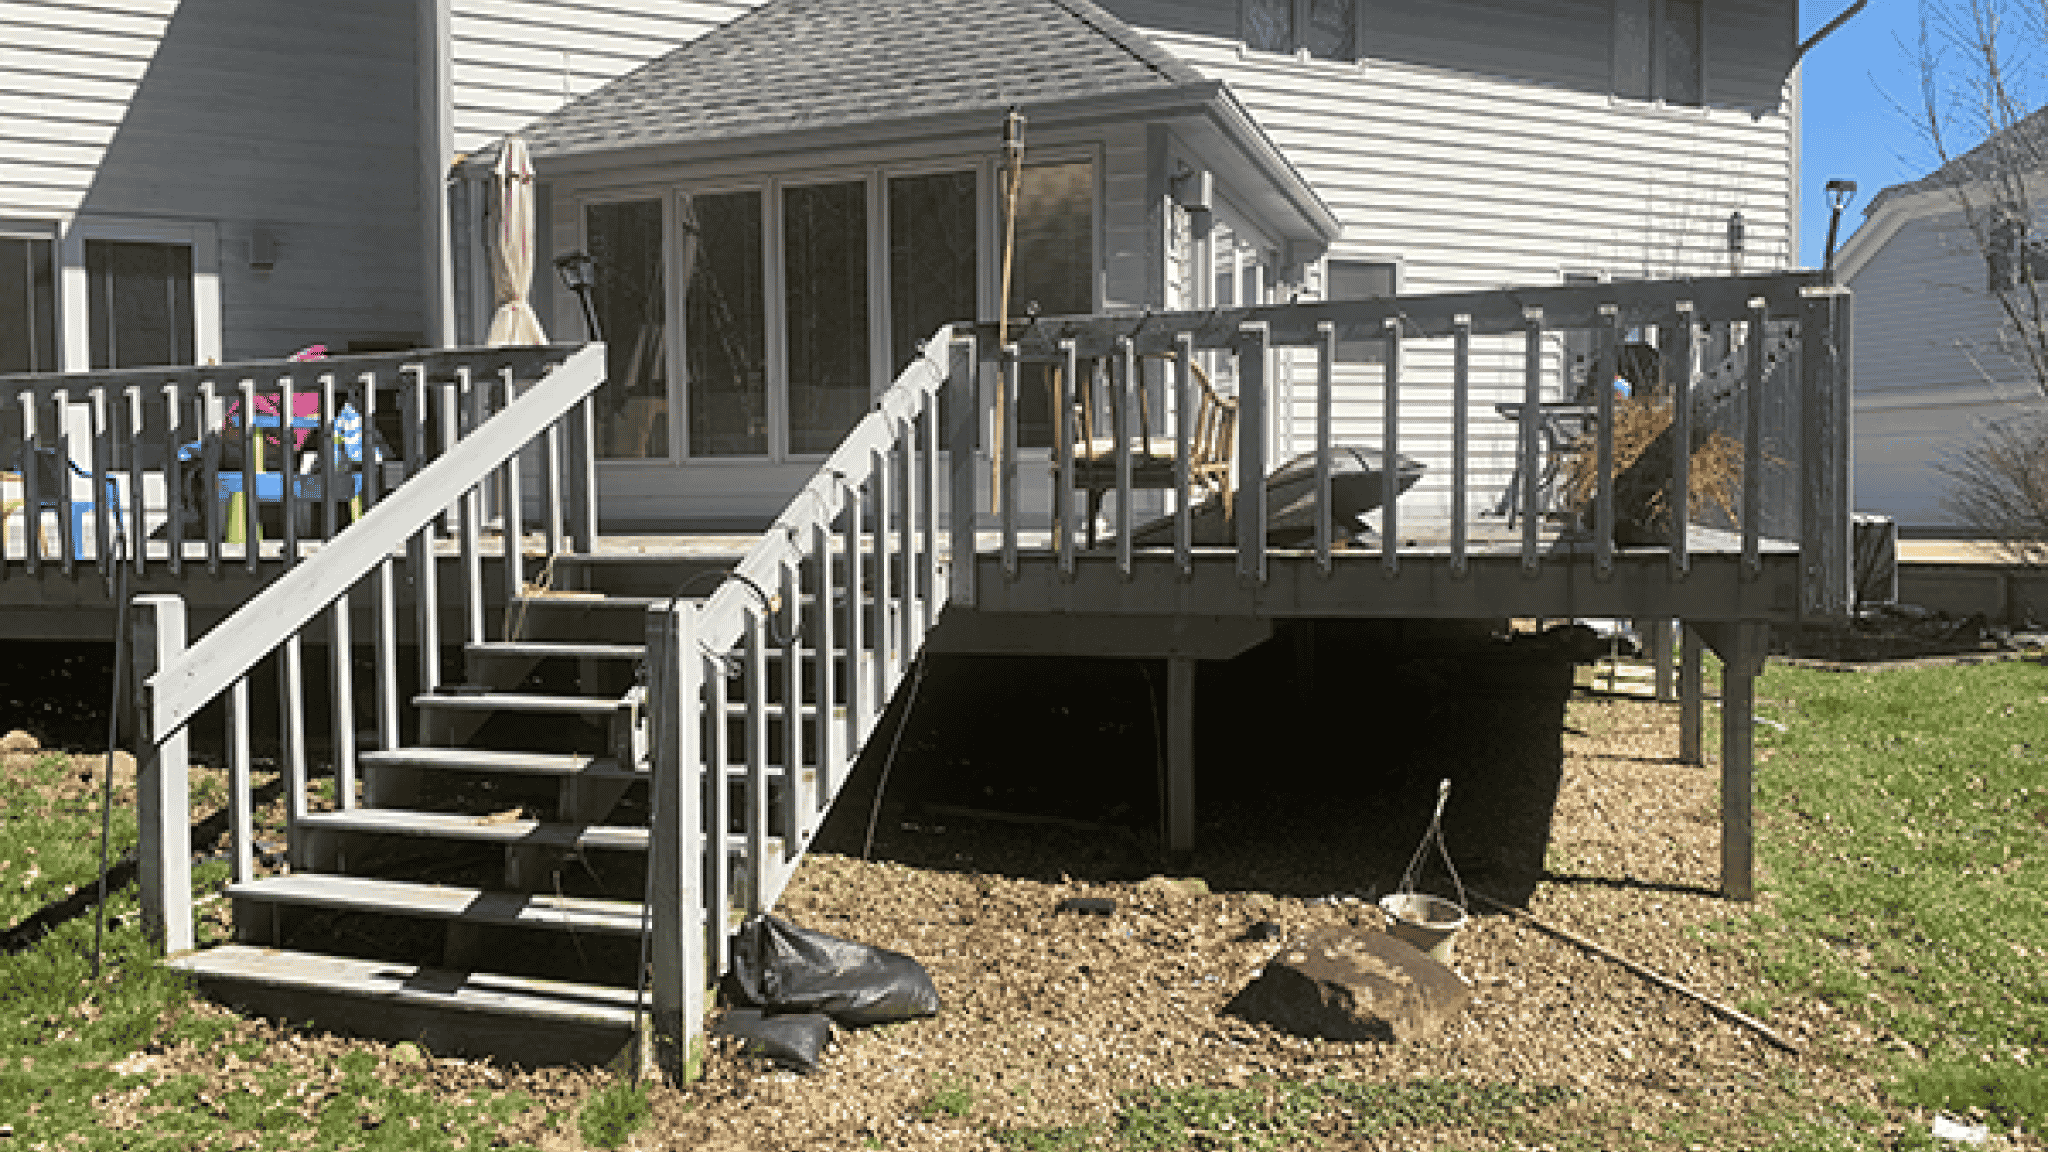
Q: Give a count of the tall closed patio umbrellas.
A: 1